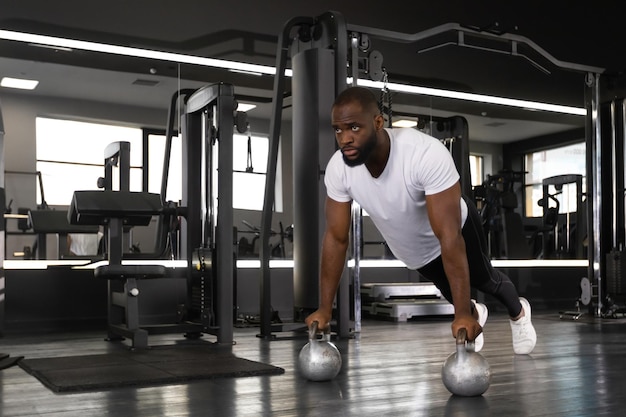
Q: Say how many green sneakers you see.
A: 0